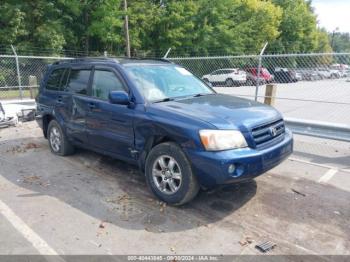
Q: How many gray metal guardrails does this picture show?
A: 1